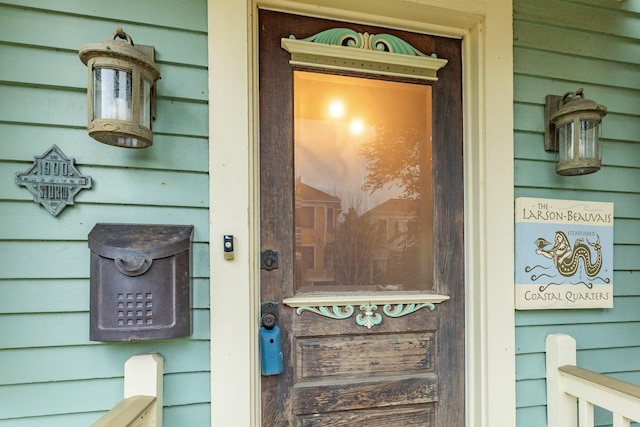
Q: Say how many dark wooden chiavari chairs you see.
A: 0